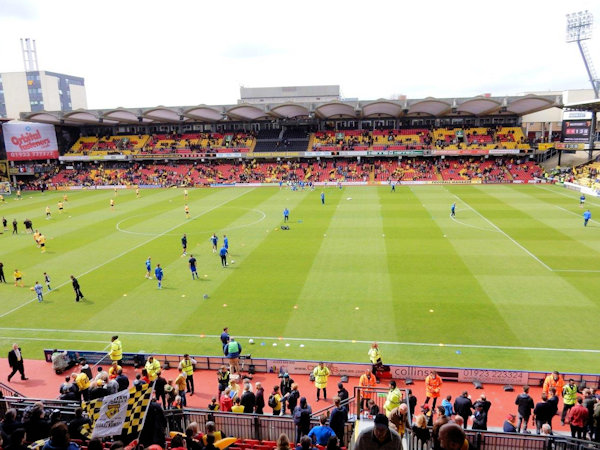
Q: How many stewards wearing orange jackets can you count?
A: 3